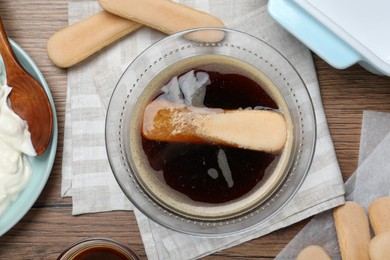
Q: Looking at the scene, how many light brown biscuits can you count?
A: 7